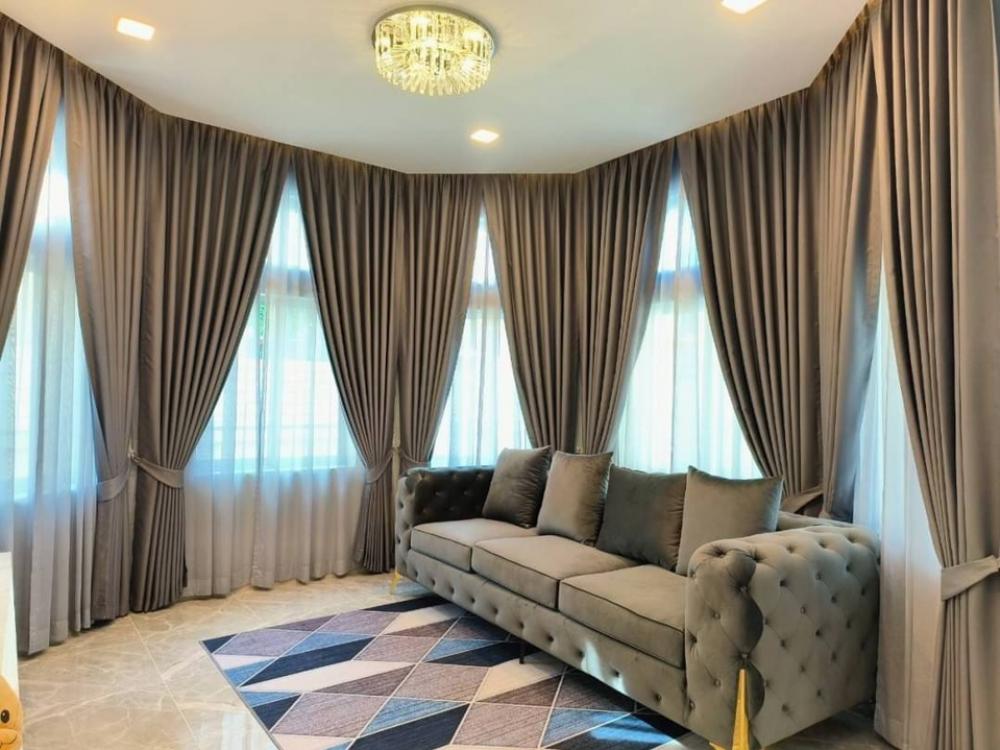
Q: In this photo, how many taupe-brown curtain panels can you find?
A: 10